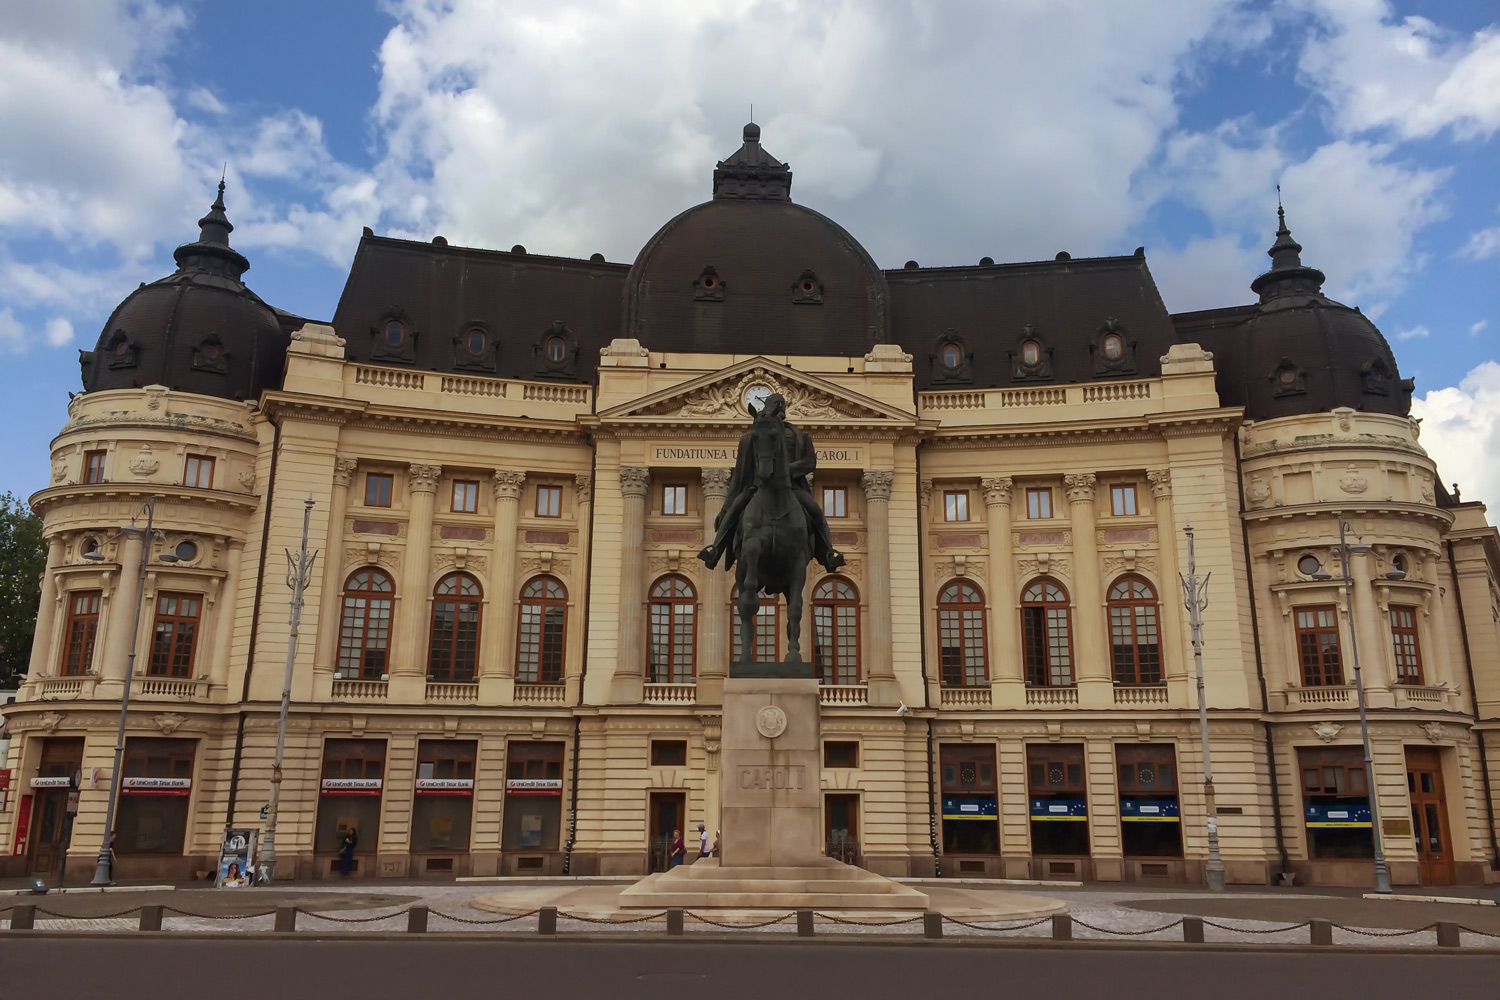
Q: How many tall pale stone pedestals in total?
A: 1